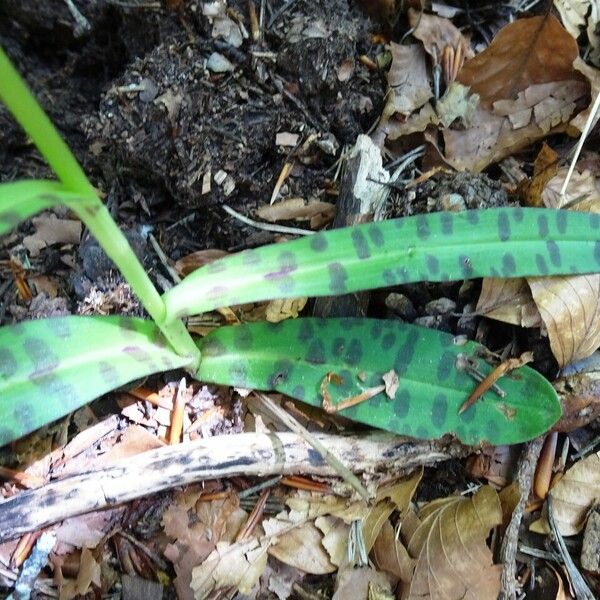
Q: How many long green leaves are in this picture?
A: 4